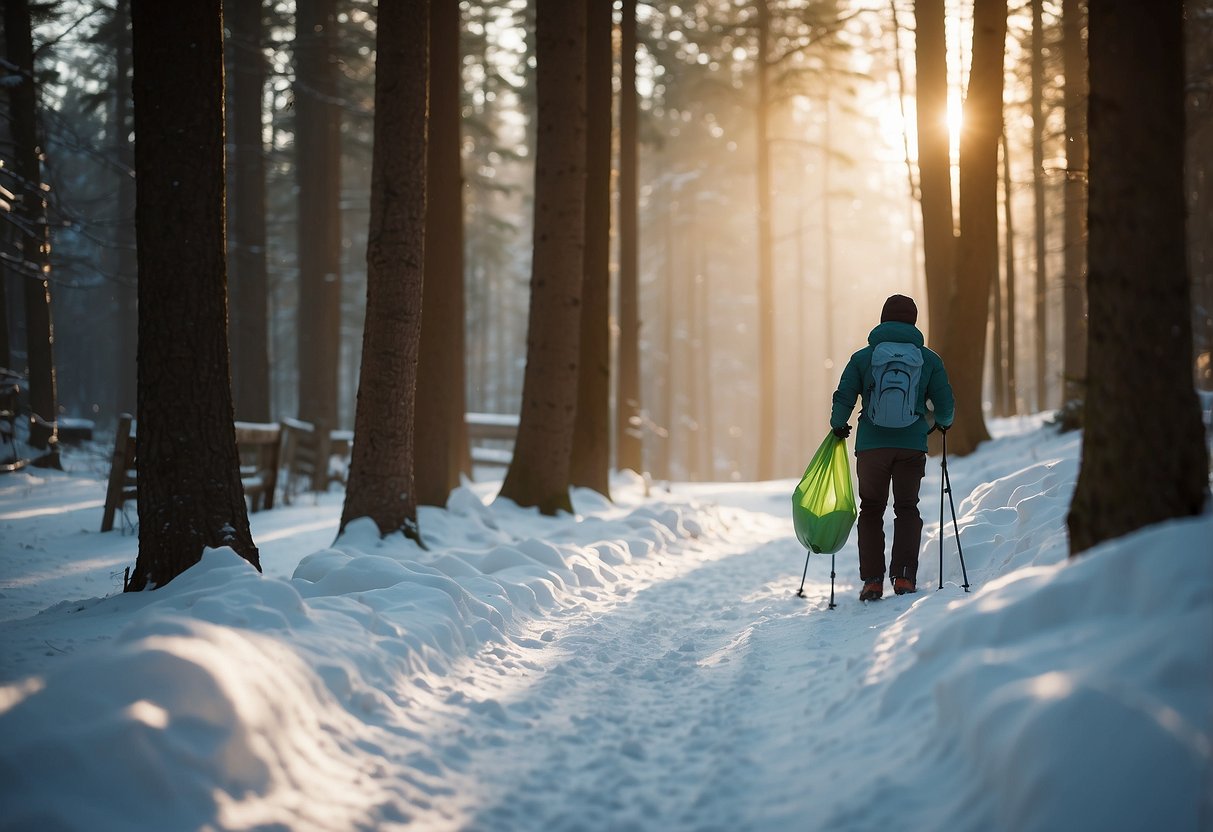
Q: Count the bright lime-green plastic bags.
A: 1